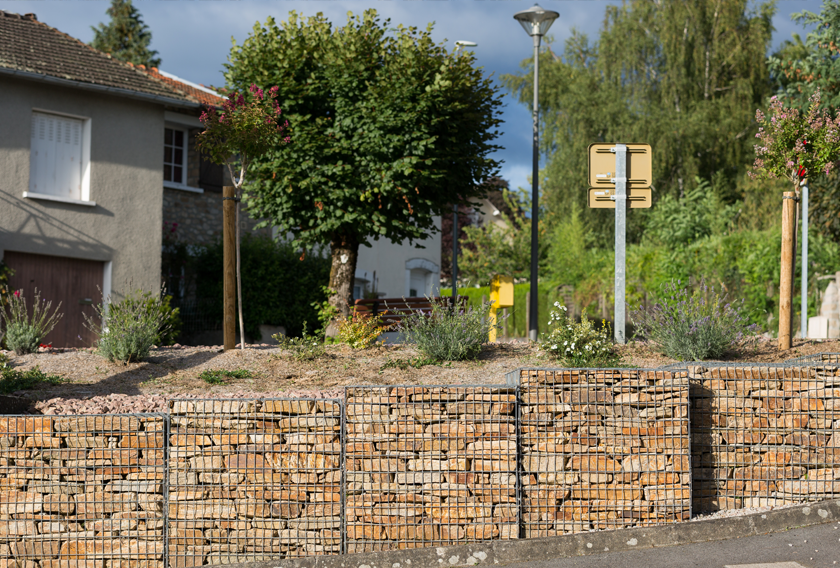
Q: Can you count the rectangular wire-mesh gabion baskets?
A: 5